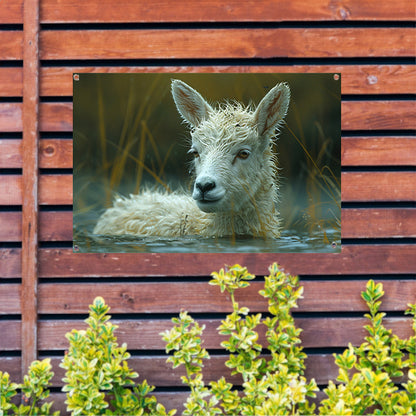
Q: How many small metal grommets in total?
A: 4